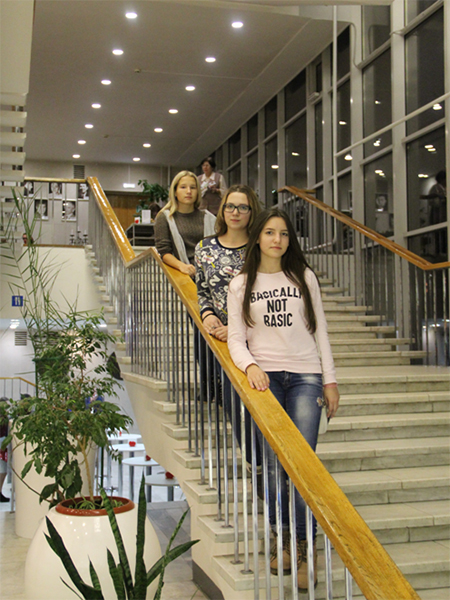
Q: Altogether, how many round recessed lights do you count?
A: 14